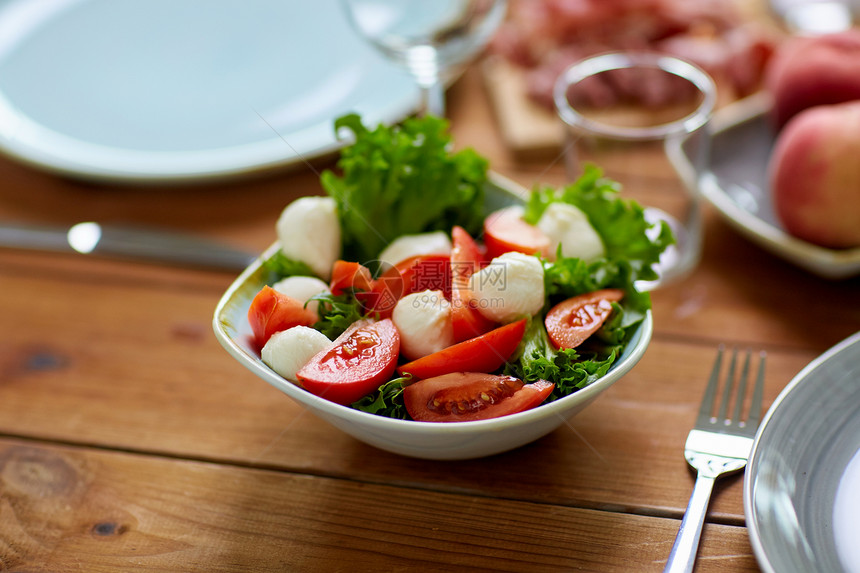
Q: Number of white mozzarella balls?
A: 7